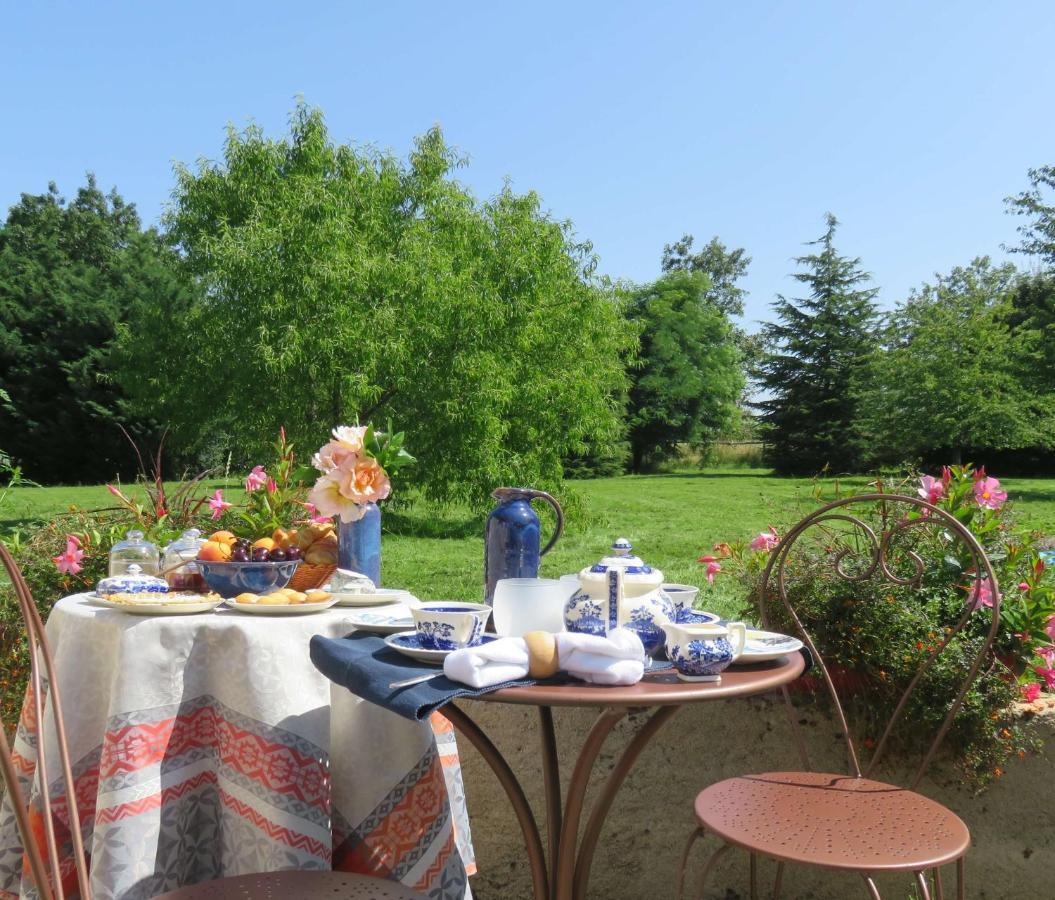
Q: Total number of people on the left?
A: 0